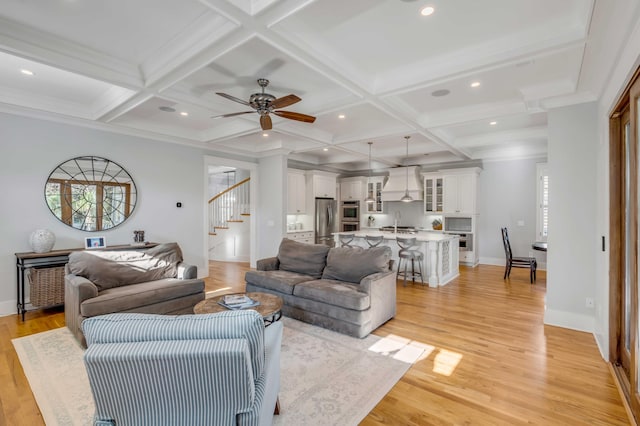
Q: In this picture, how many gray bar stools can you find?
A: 3